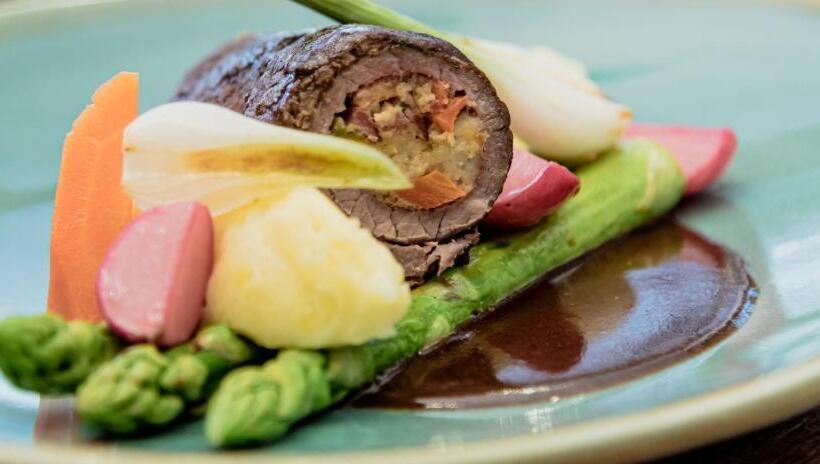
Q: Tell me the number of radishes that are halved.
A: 3